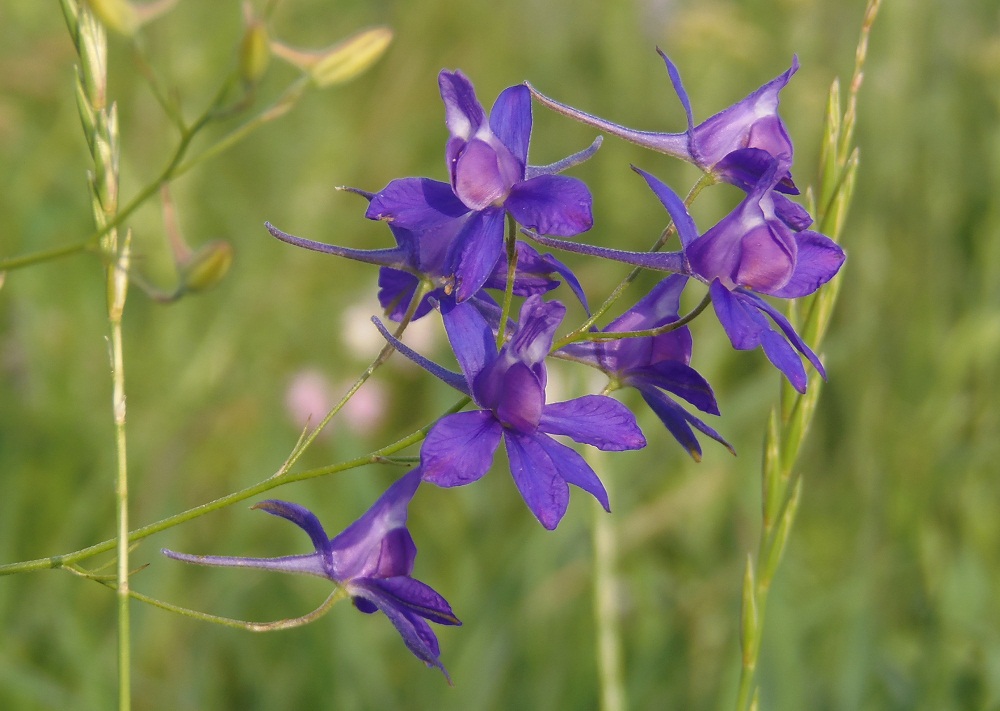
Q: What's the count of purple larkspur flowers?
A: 7